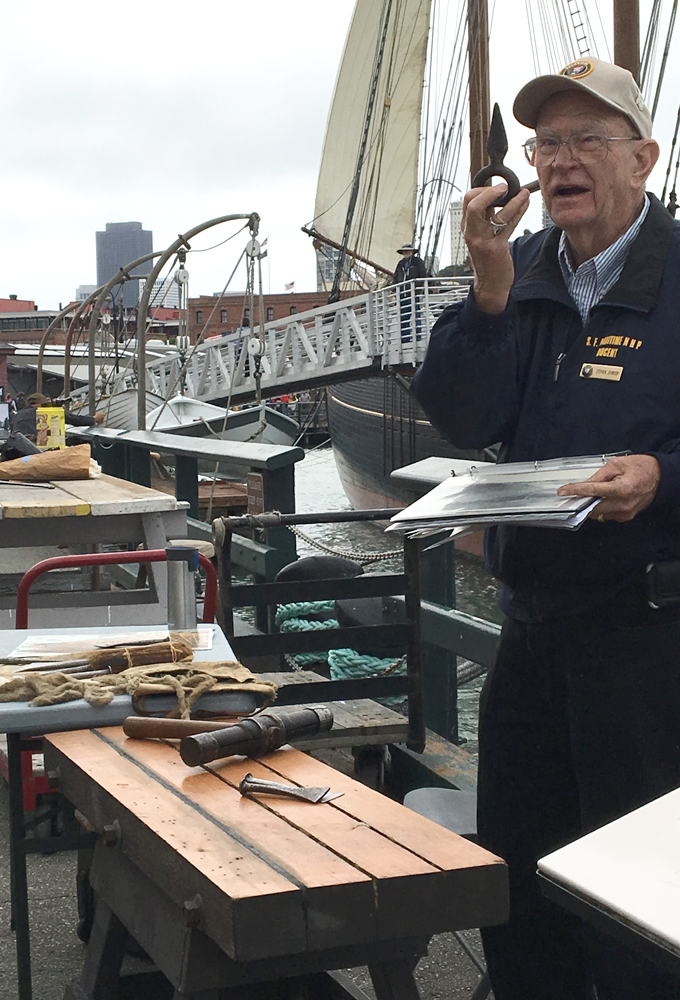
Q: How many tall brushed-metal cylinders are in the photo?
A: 1